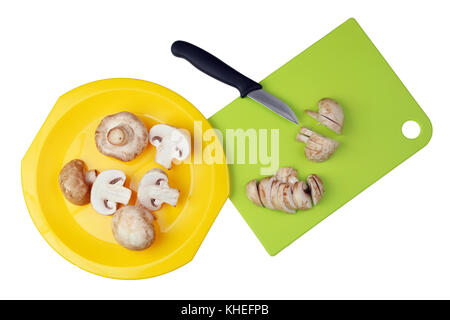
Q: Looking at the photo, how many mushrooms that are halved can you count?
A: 3